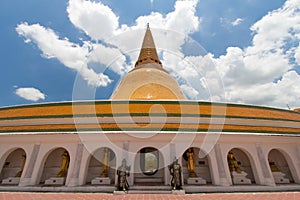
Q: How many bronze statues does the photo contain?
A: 2